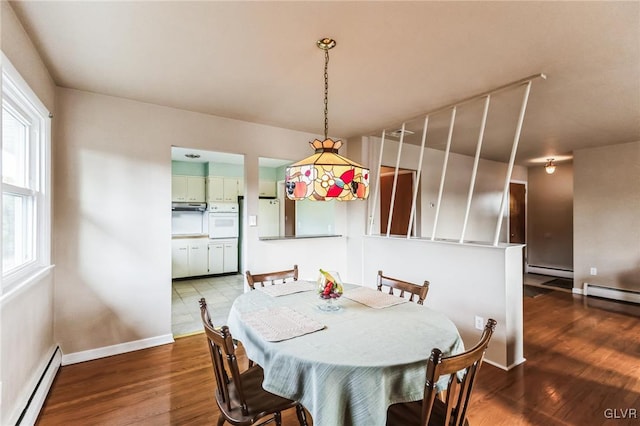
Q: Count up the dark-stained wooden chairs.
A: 4